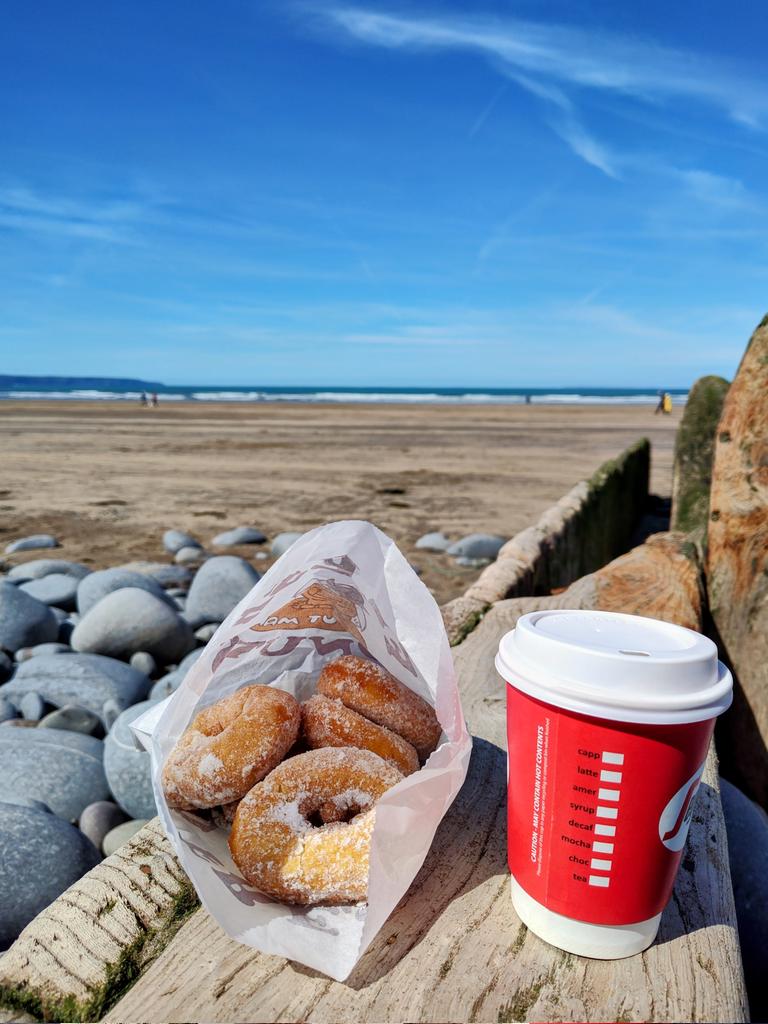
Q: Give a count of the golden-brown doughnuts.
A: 4